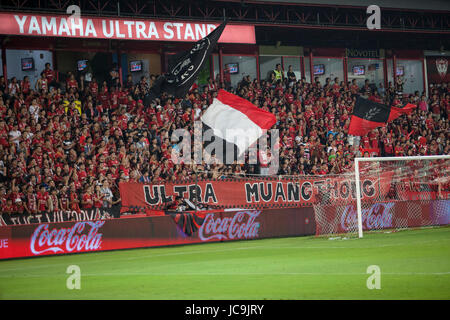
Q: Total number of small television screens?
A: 7